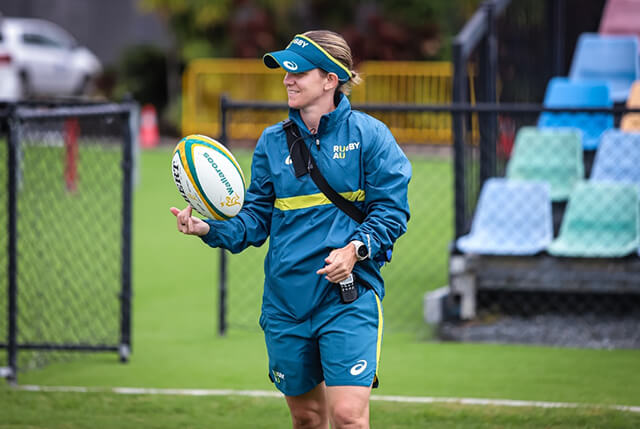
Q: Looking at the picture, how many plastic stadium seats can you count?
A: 8